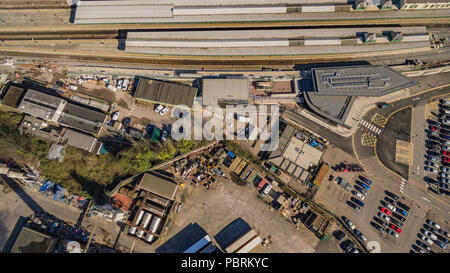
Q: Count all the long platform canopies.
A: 2